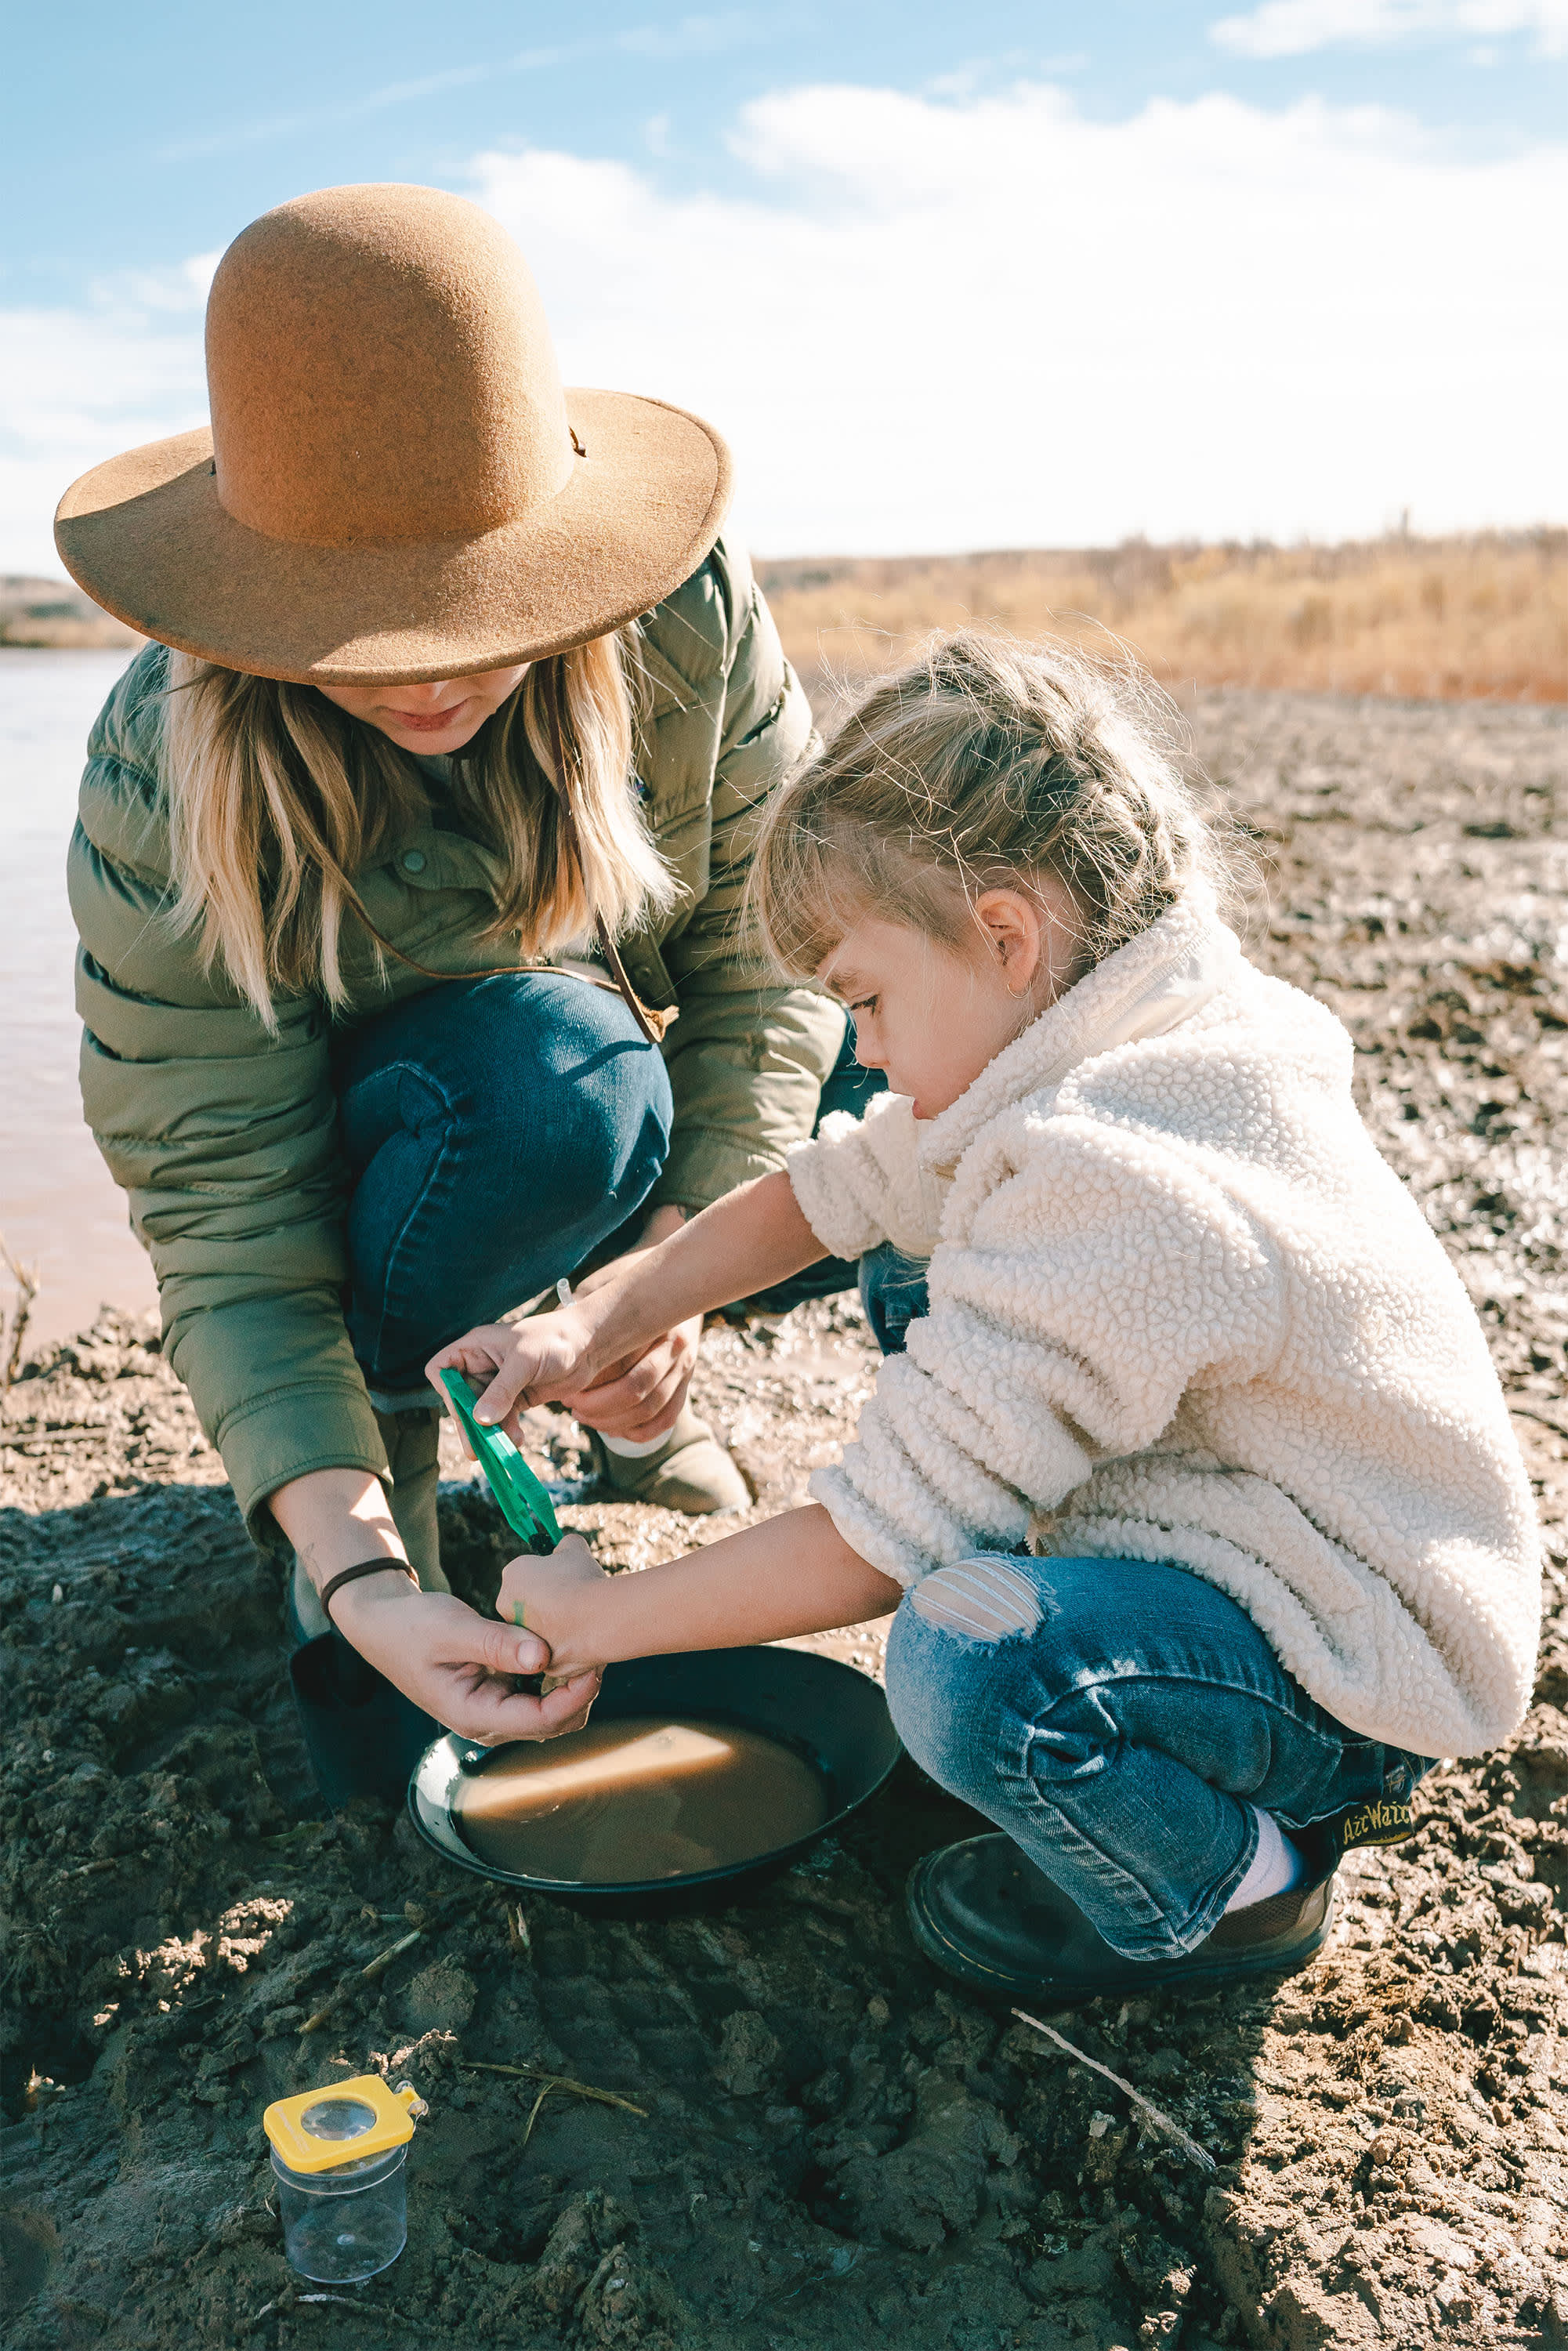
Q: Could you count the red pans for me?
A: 0